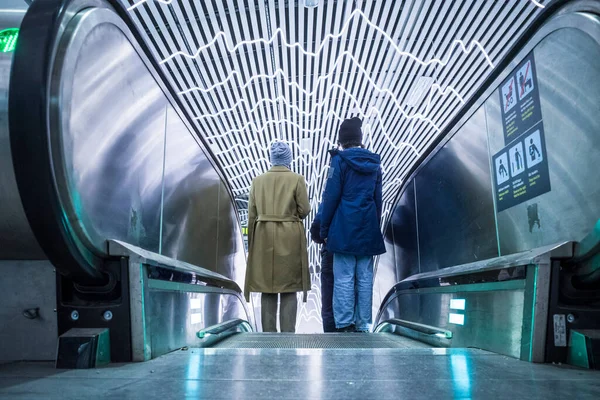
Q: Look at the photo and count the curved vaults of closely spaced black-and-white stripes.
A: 1